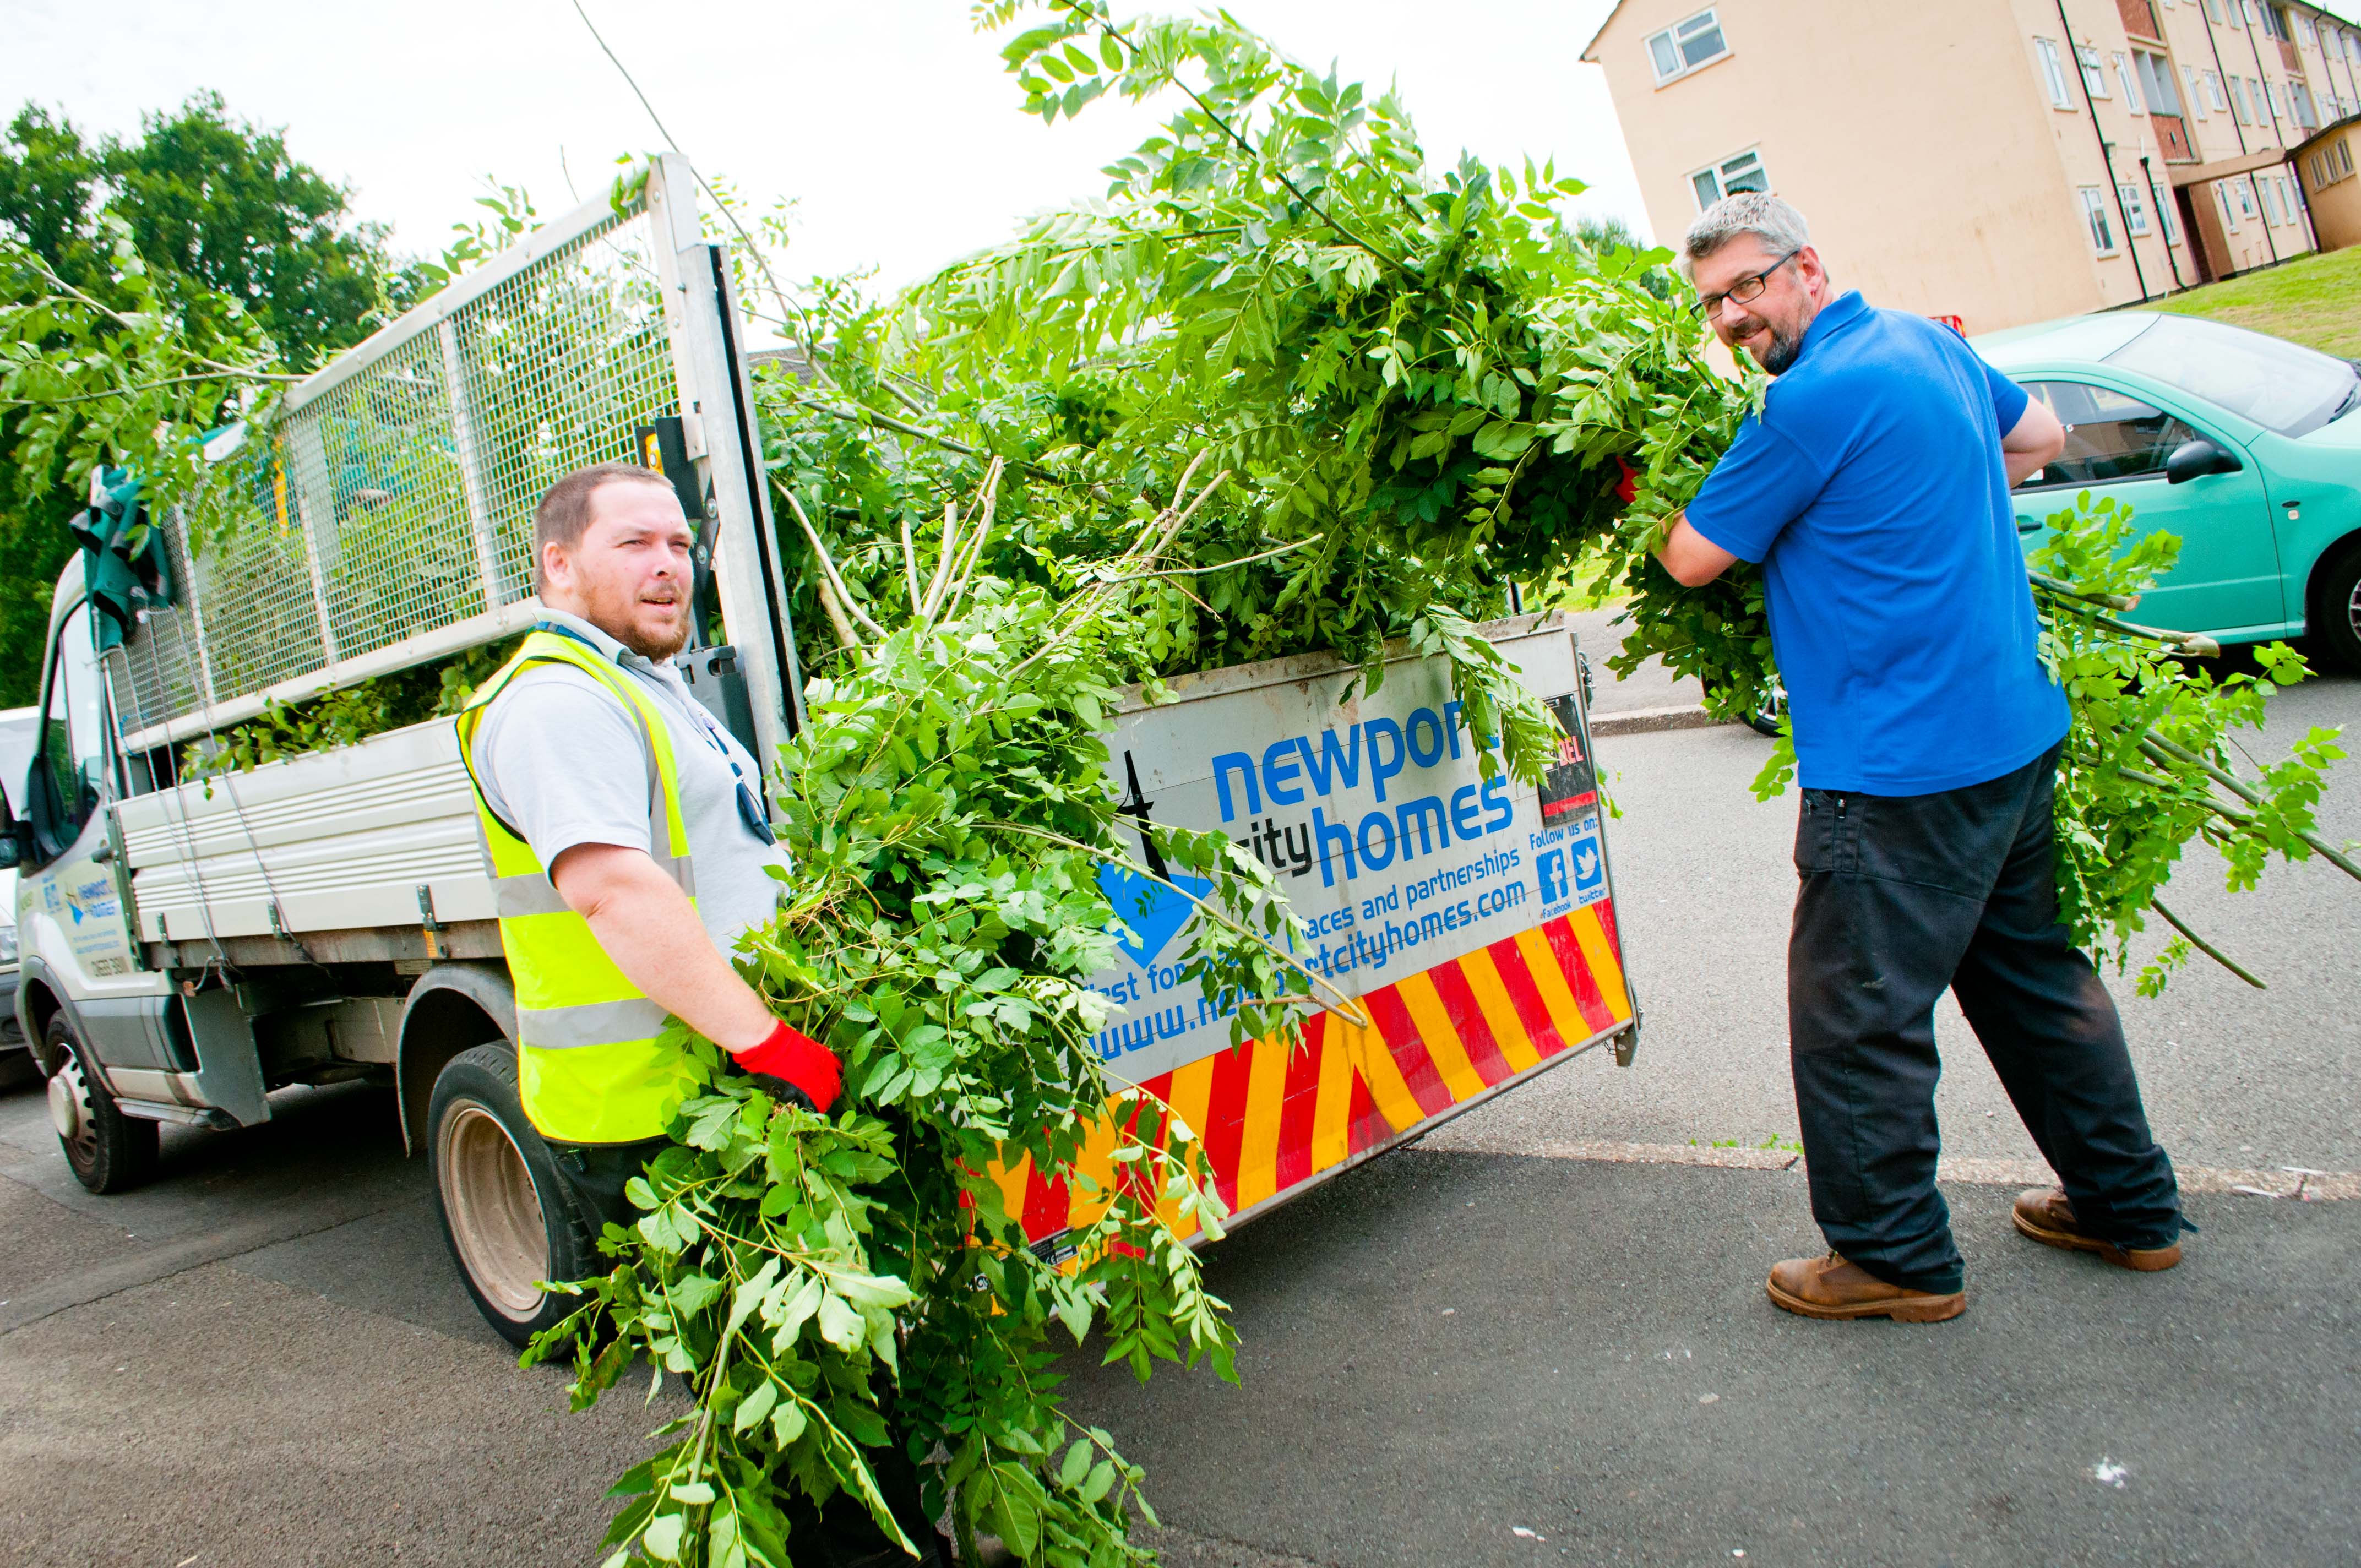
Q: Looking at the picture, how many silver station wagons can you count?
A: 0